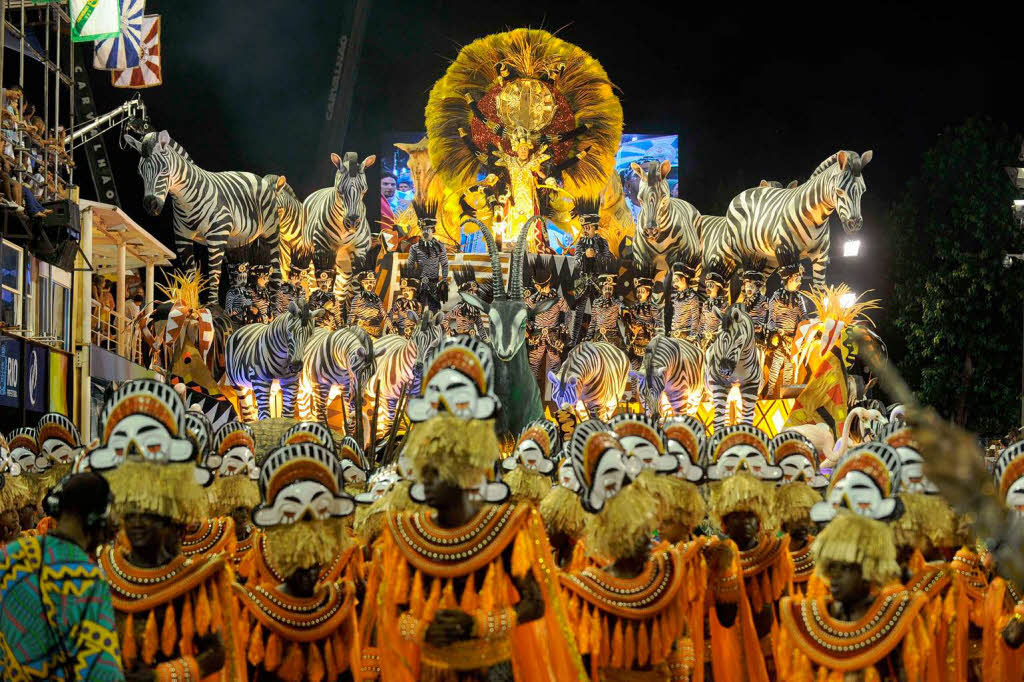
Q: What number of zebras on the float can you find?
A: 12